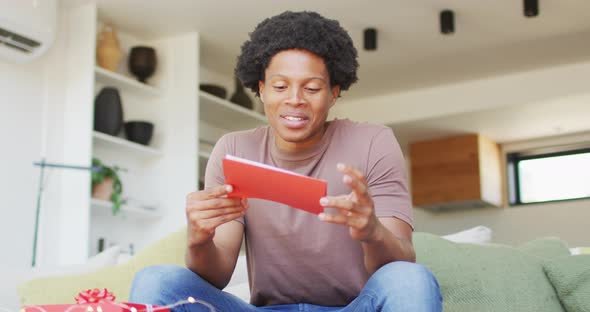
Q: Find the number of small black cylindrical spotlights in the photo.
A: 3